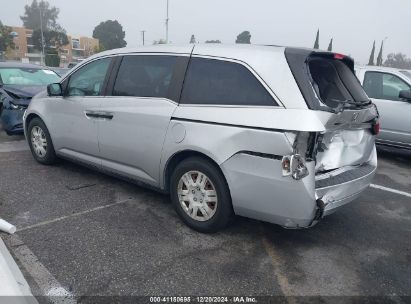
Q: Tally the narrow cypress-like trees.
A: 4